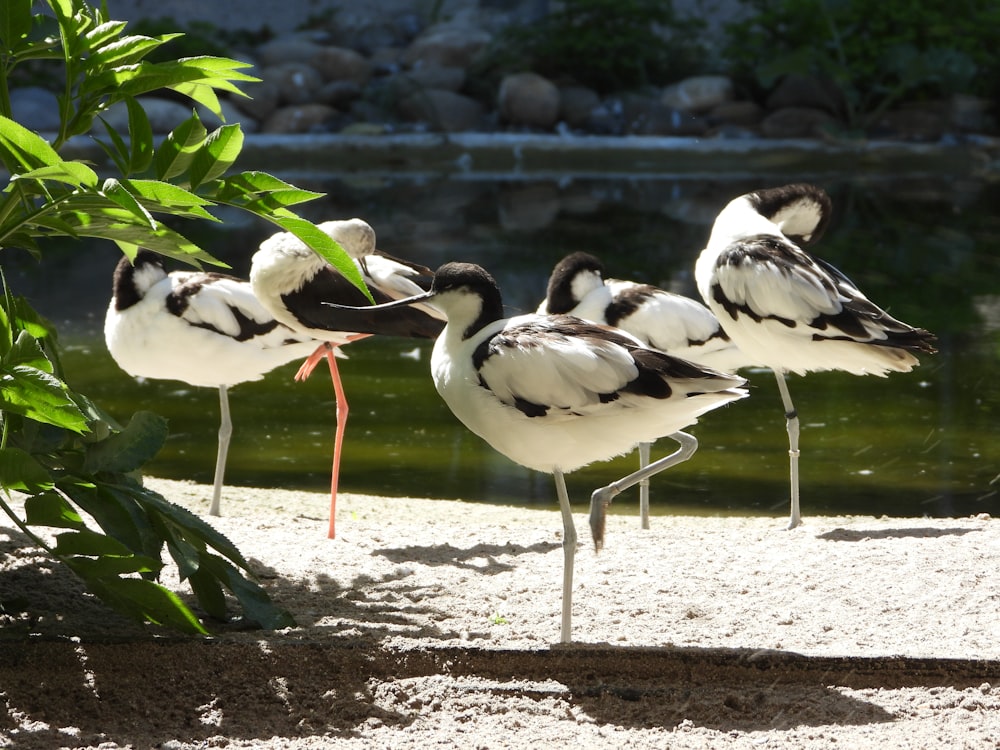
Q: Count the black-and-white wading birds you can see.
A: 5